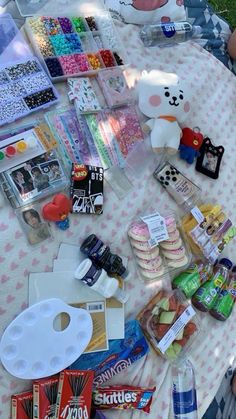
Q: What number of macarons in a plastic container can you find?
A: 10